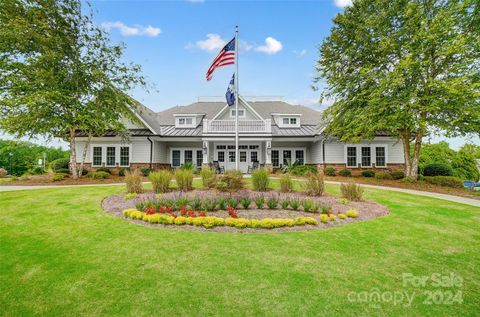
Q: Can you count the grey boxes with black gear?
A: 0